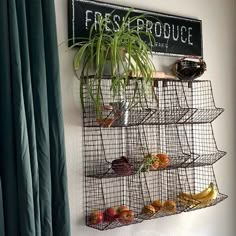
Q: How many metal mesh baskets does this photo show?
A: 9